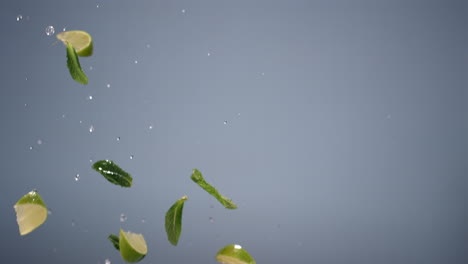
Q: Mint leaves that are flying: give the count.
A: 5